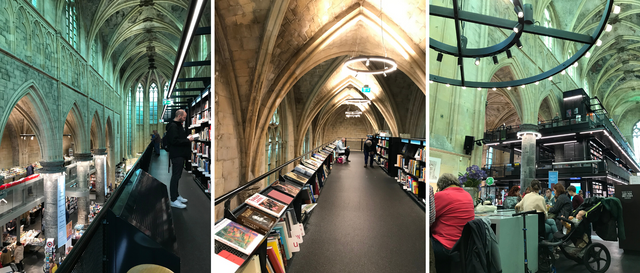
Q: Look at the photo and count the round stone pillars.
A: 4